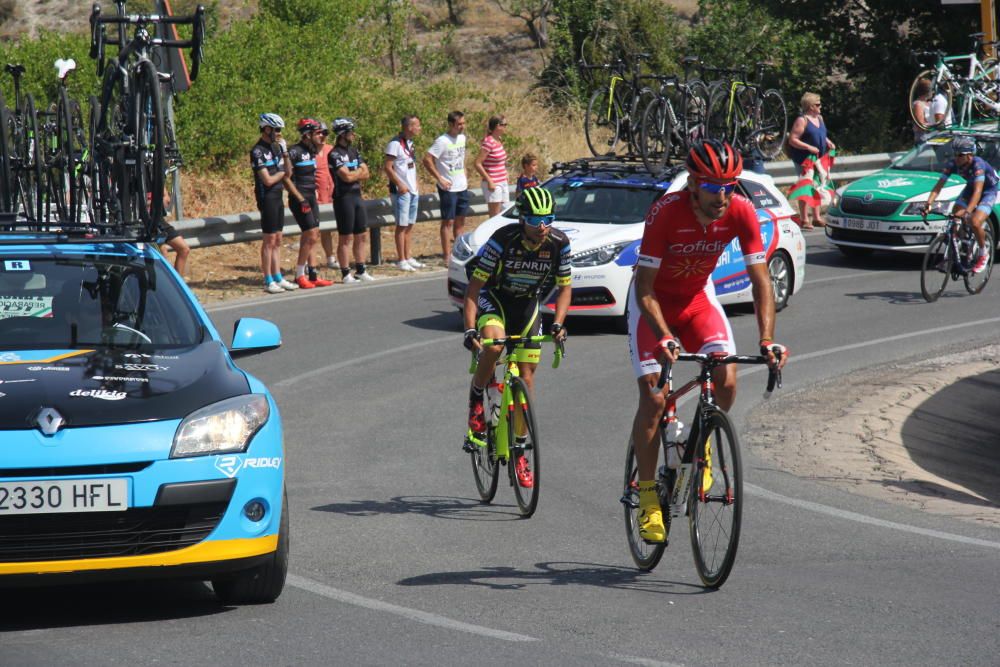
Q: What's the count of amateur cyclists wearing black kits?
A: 3